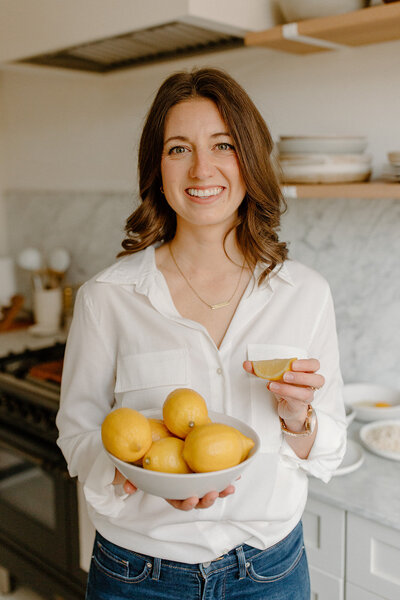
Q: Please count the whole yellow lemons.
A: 5